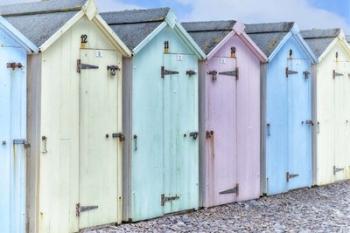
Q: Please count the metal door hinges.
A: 10